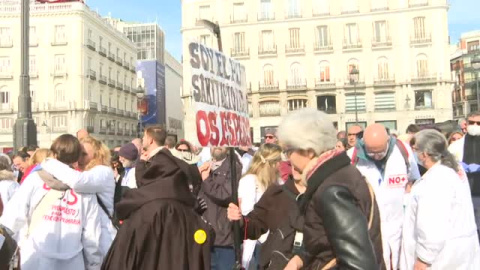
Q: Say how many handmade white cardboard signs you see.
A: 1